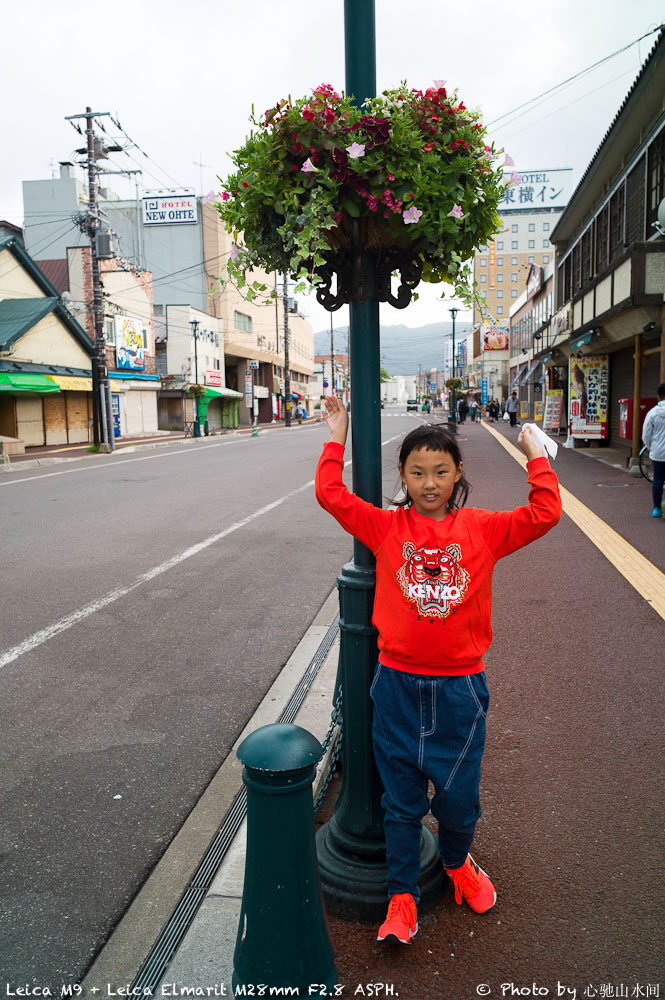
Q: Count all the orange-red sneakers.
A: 2